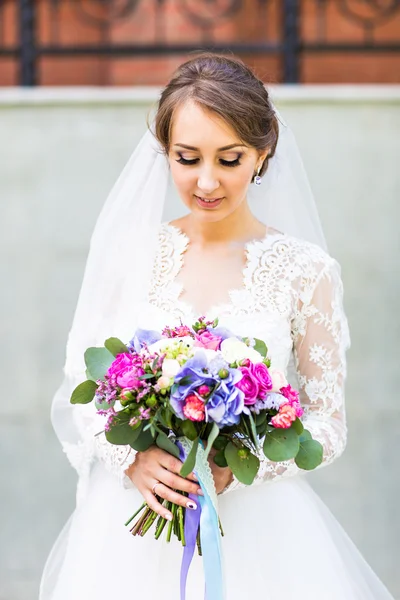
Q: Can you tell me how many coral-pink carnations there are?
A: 2